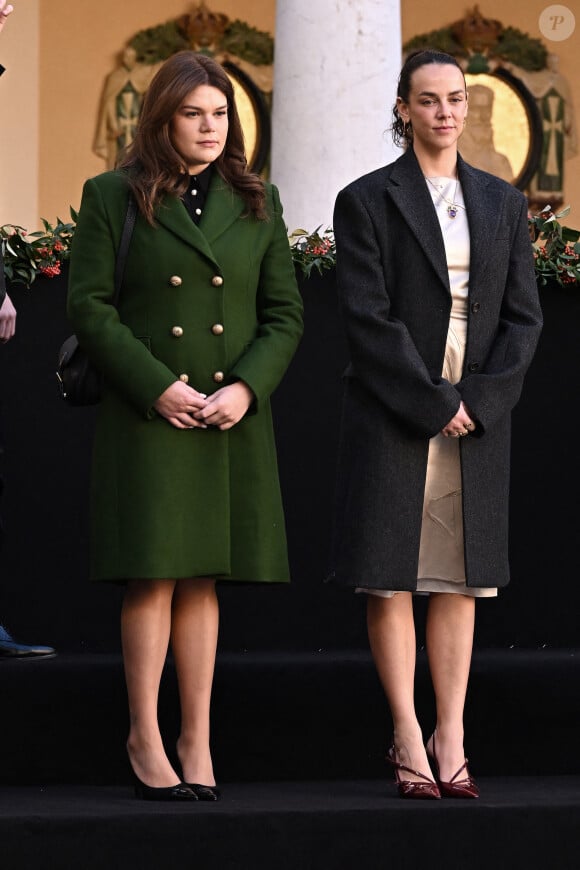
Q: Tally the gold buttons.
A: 6